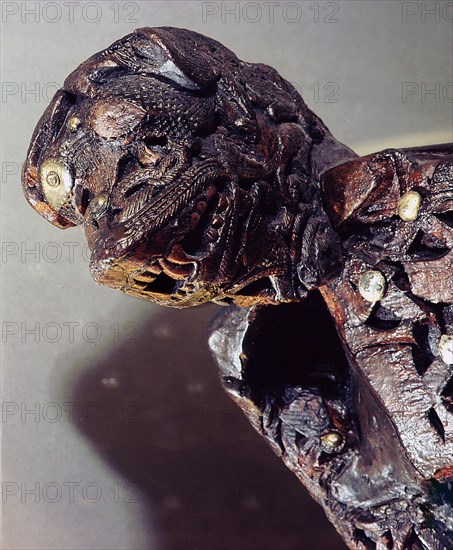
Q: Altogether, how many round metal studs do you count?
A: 7